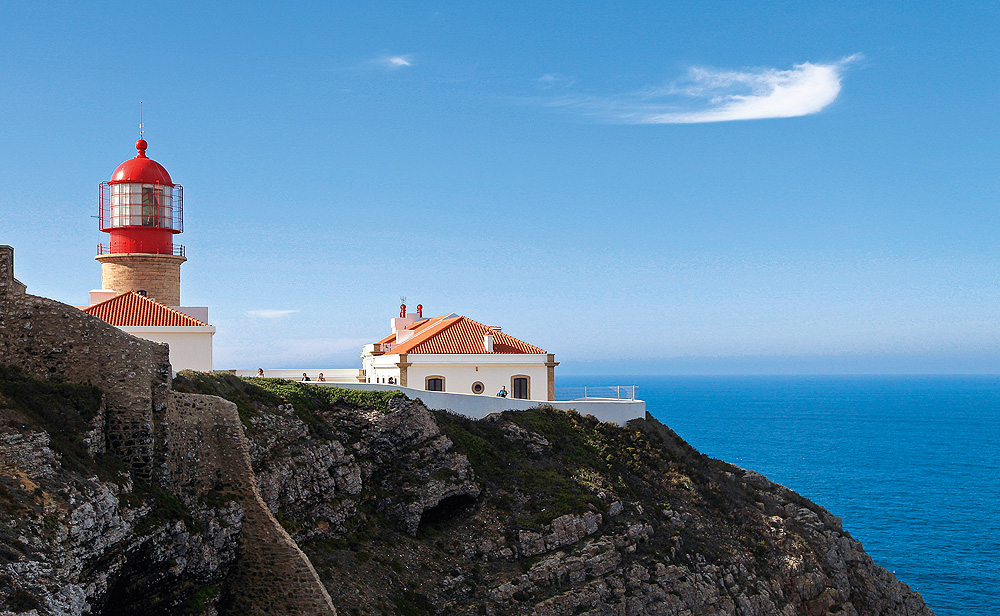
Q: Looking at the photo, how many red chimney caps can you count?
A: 2